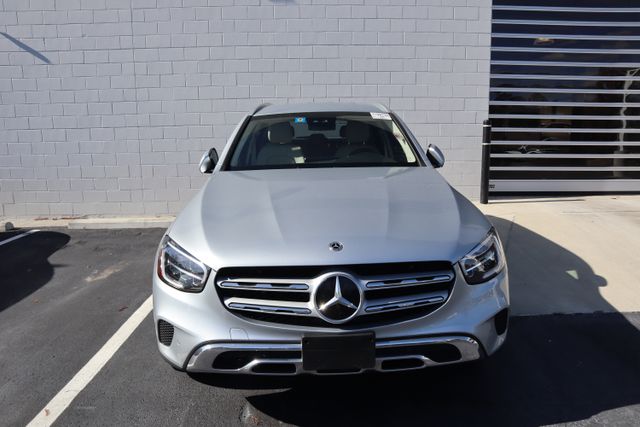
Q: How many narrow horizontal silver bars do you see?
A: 13